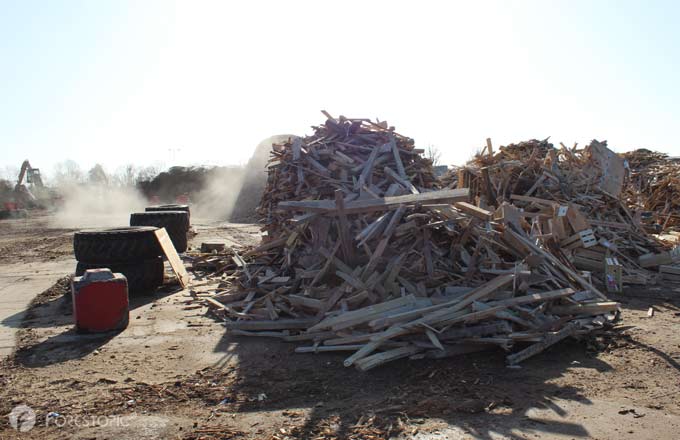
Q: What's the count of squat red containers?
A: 1